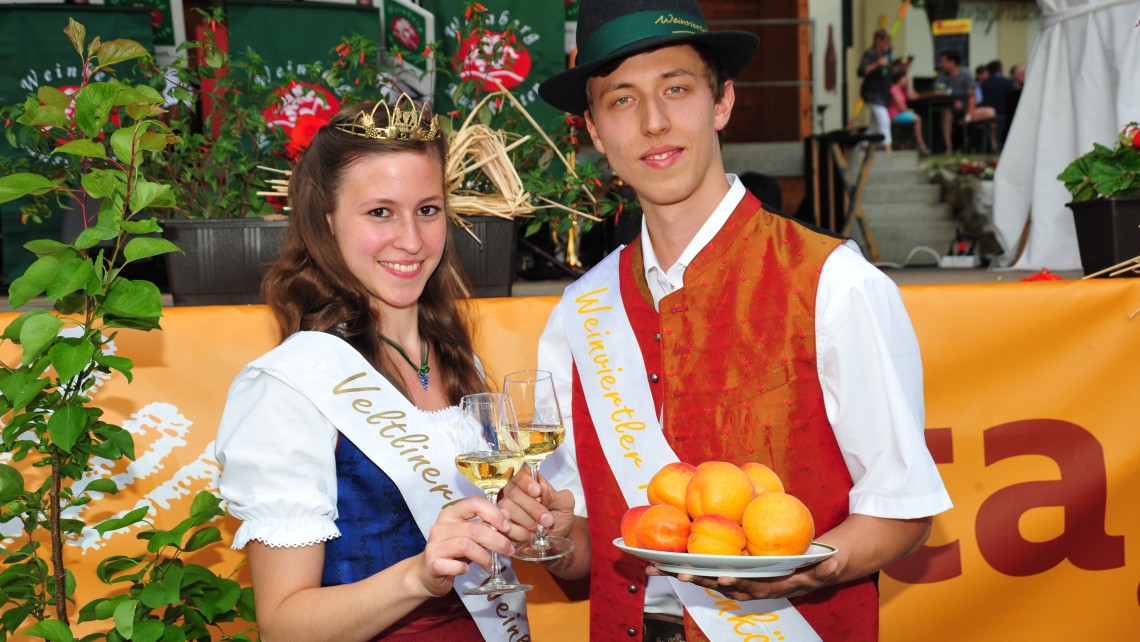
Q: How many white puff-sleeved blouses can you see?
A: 1